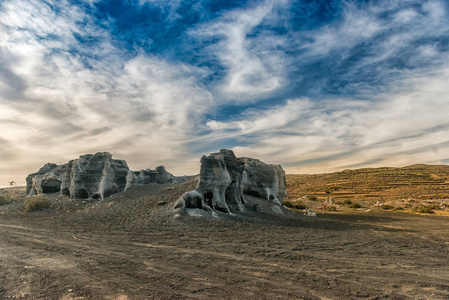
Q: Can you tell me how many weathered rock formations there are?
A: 2